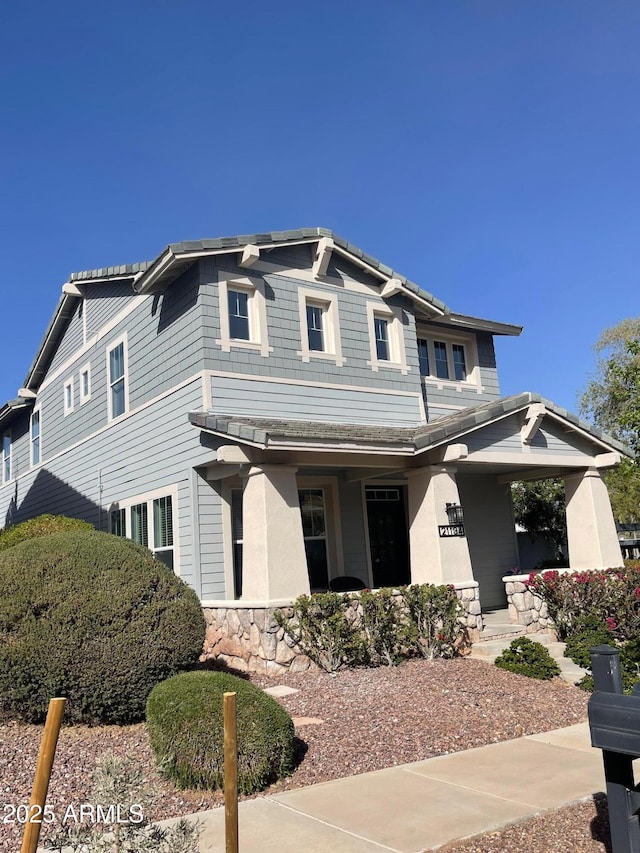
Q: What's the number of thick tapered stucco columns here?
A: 3